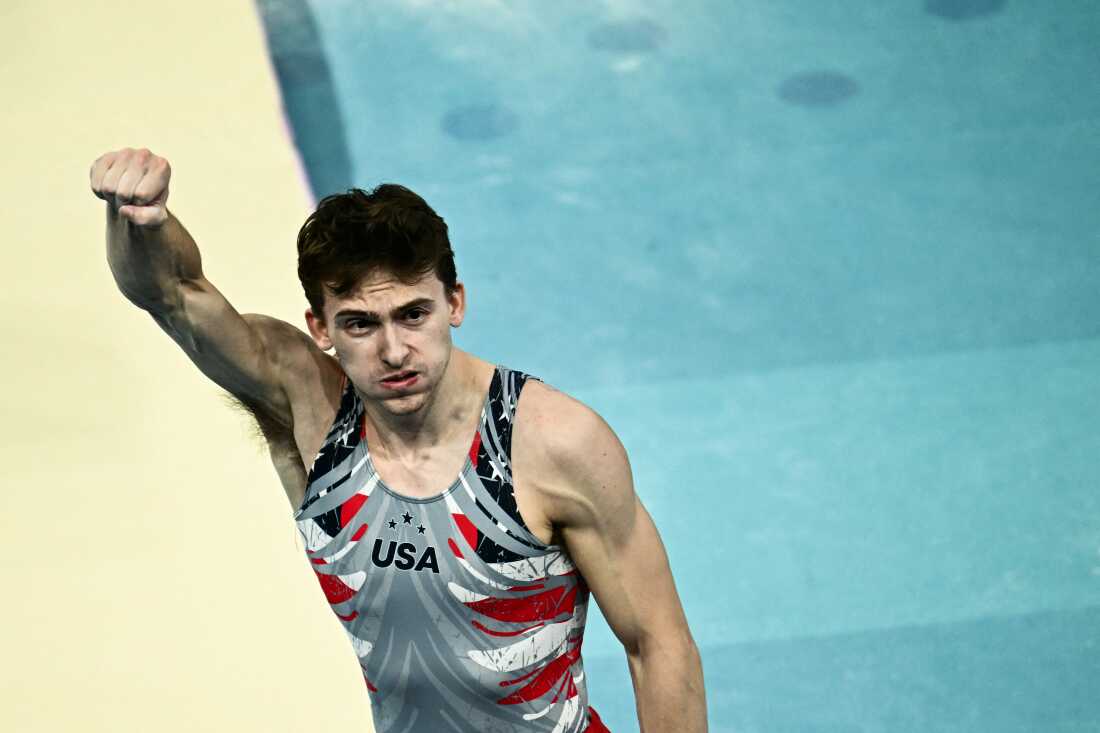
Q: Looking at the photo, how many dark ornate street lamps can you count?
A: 0